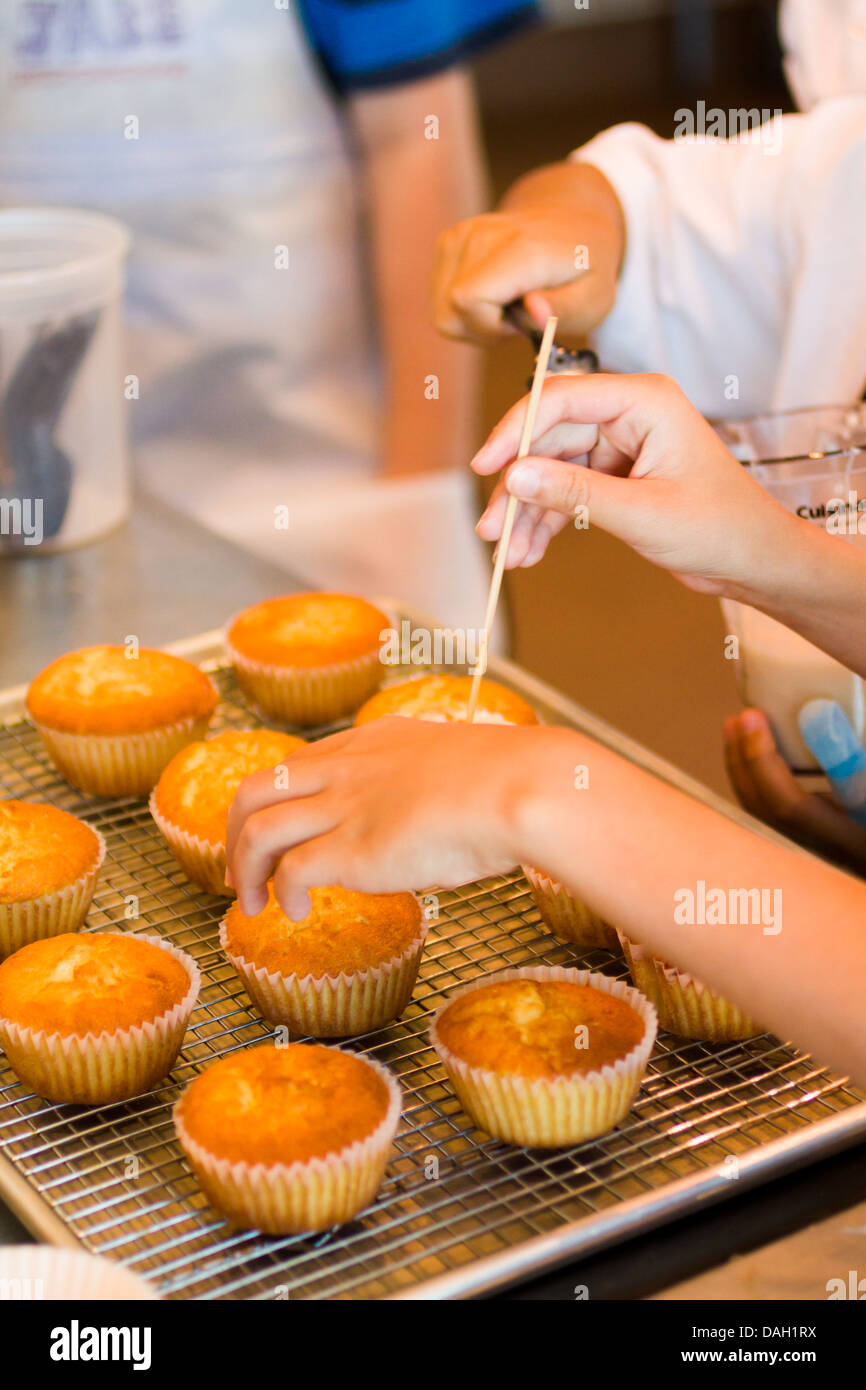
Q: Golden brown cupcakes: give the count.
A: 11